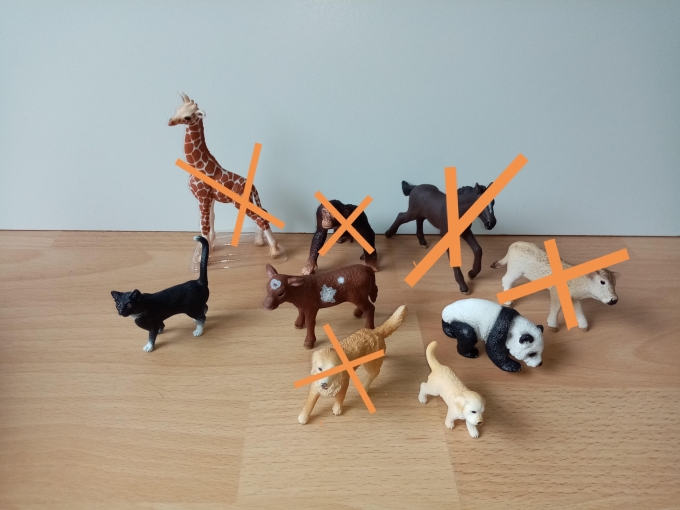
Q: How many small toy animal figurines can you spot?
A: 9